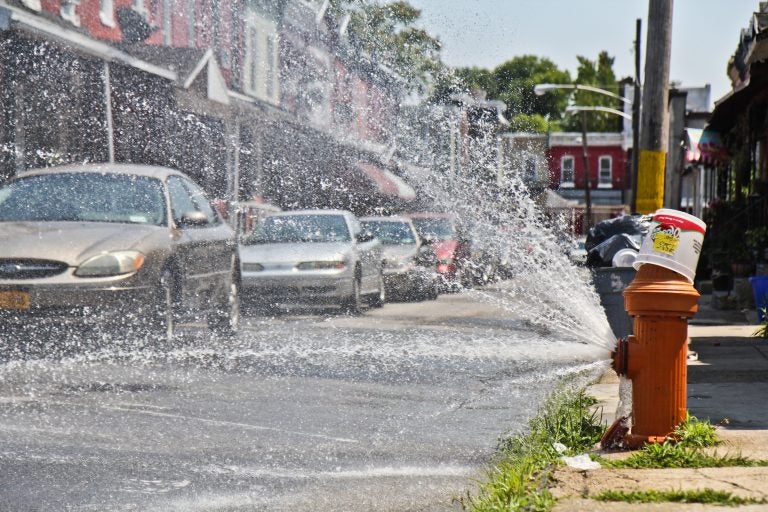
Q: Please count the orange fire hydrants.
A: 1